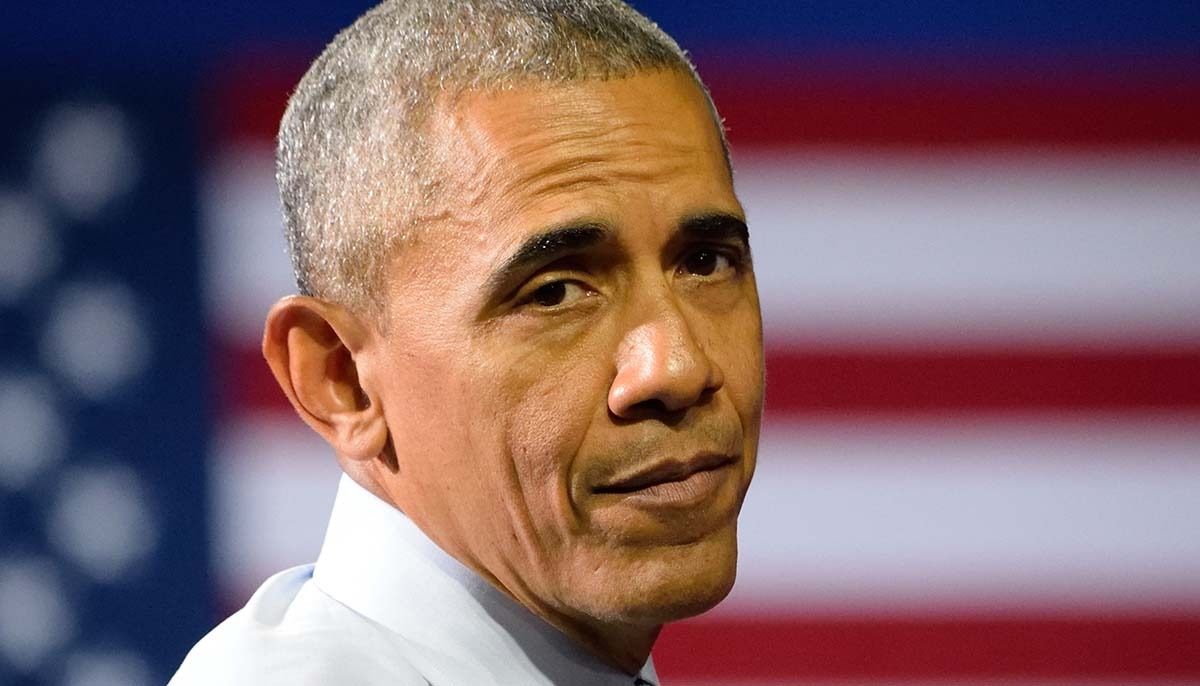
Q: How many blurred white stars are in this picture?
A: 7